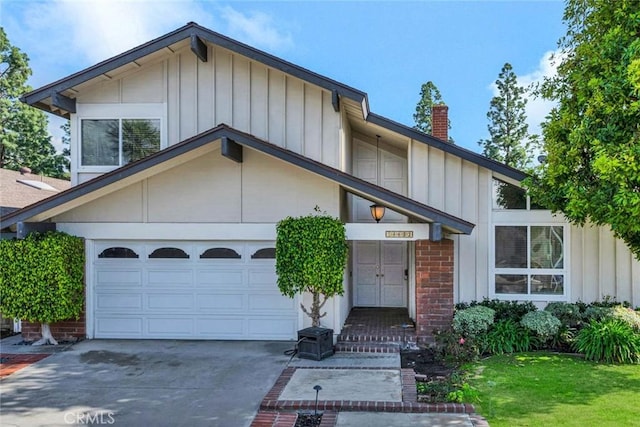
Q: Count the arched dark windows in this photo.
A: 4